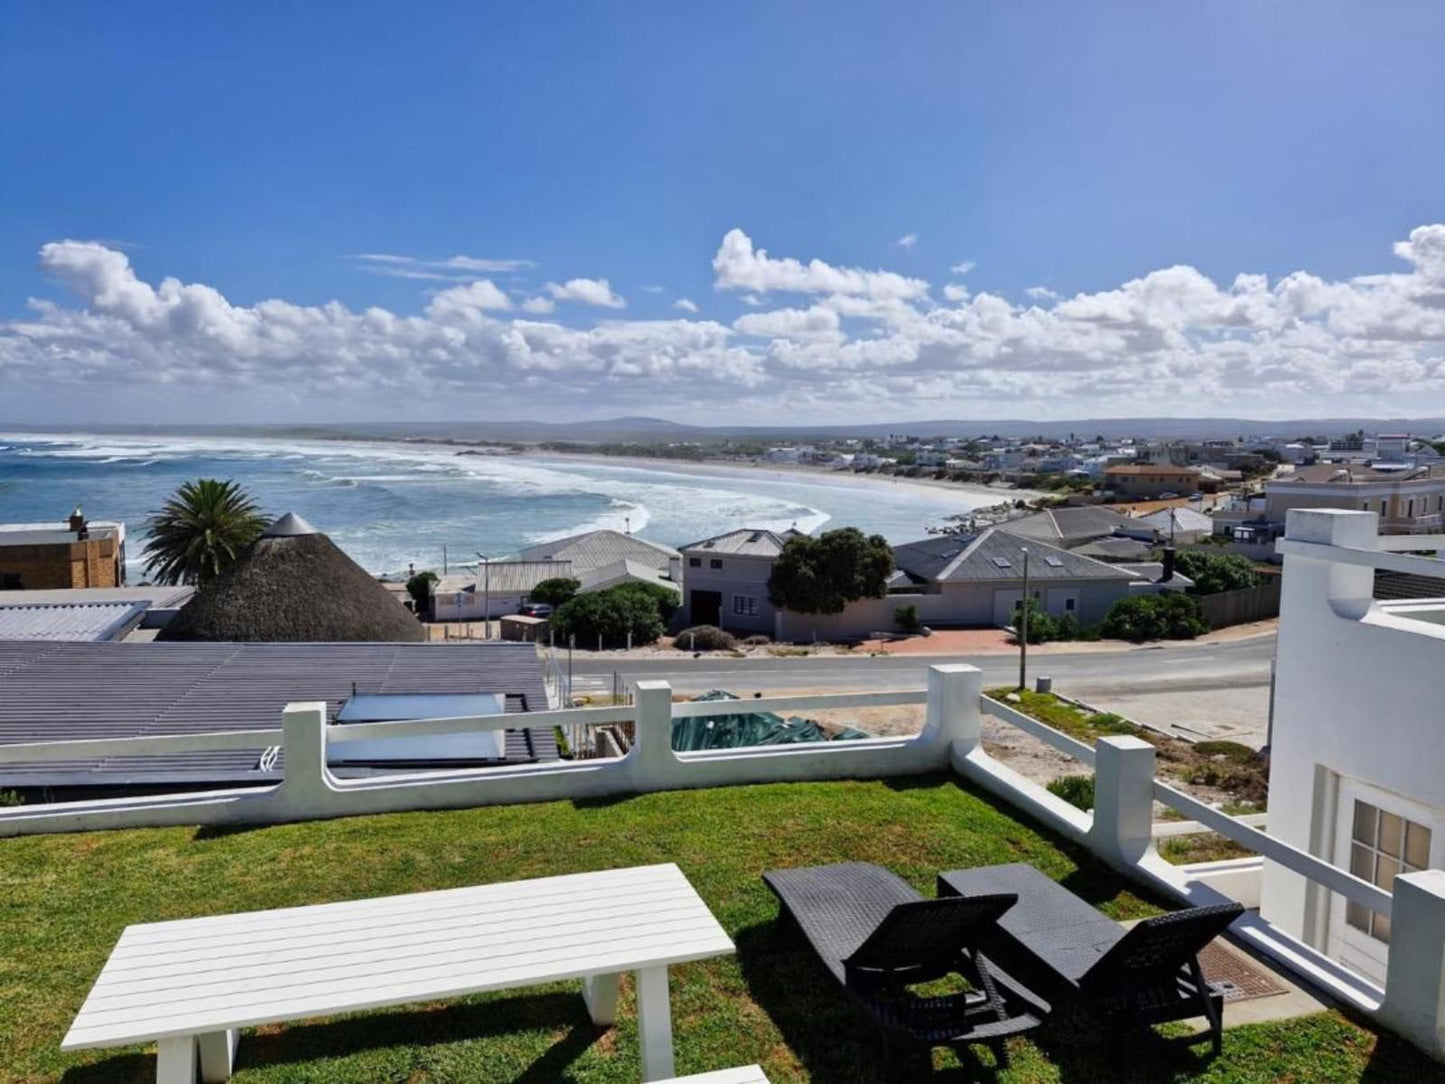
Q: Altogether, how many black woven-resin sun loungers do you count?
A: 2